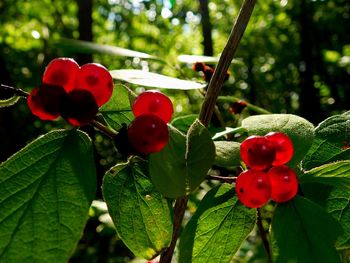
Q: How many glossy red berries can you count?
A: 10